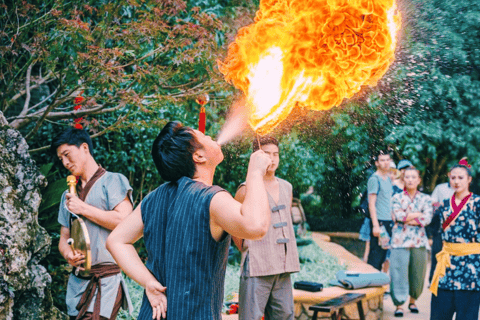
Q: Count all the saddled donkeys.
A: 0